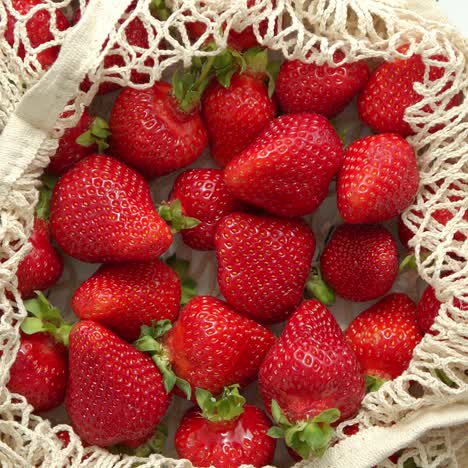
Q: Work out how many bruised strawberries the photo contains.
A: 0